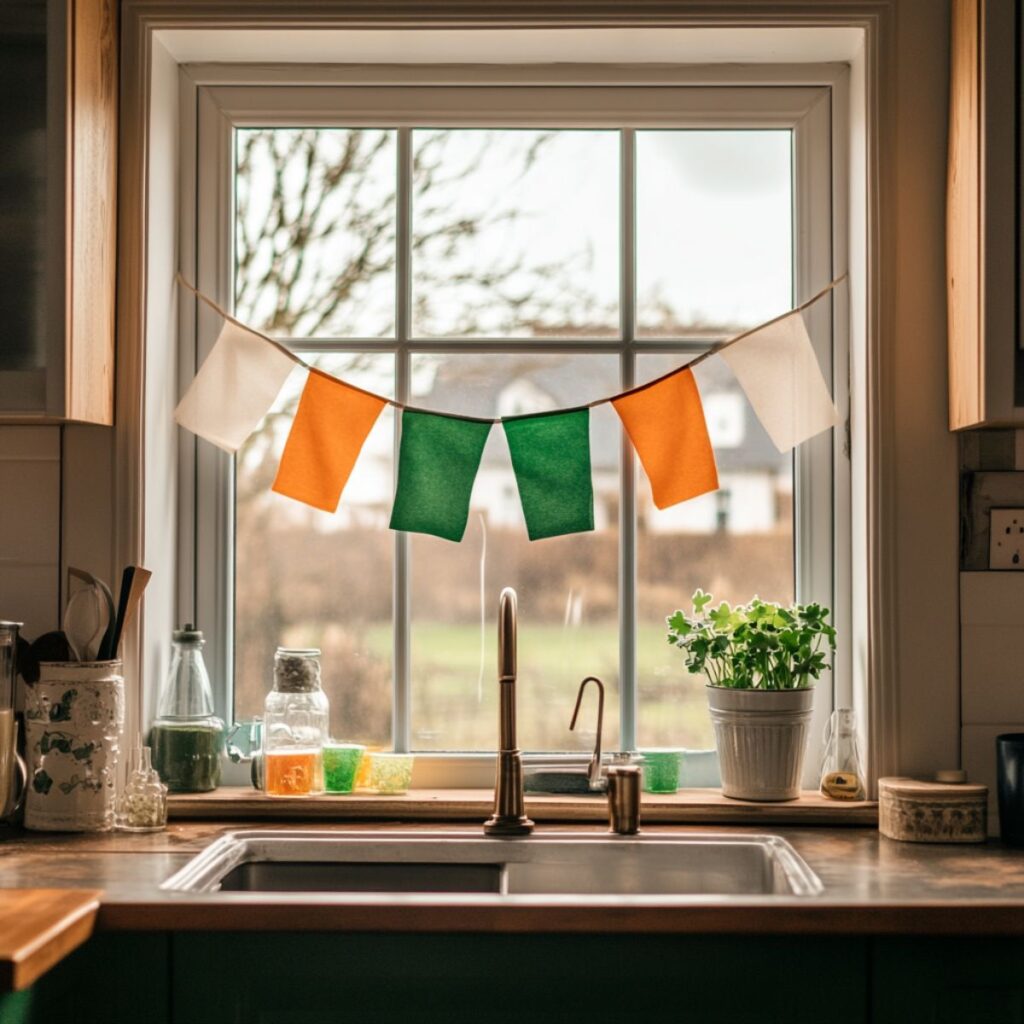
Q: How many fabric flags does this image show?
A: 6